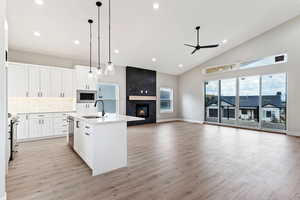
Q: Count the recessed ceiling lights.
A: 8